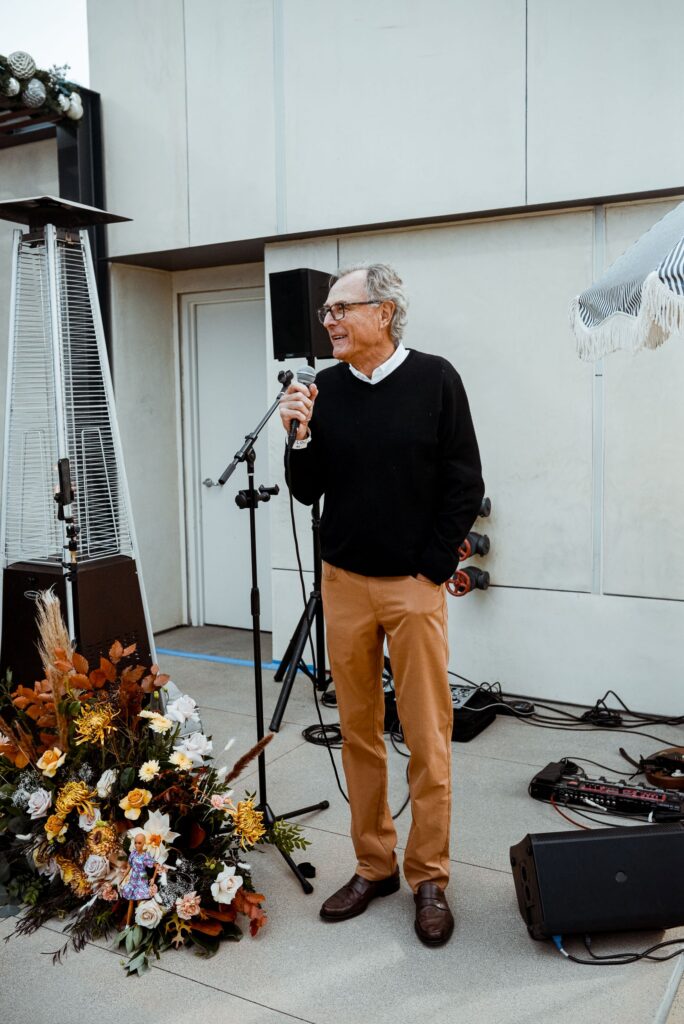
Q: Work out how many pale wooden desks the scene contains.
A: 0